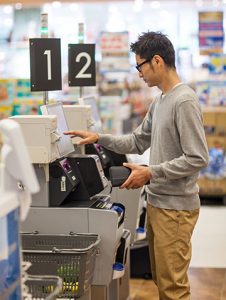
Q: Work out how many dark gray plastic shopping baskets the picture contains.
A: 2